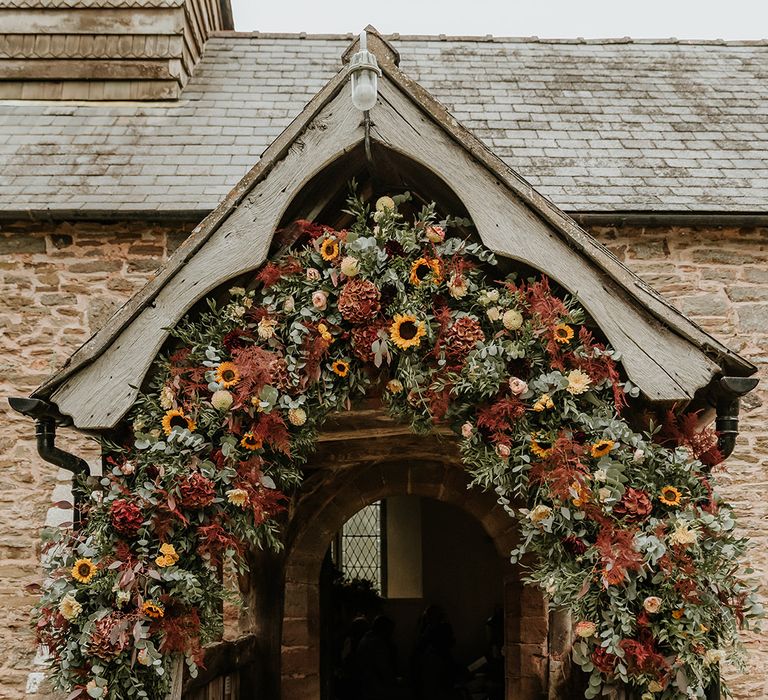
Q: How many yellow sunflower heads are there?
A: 13